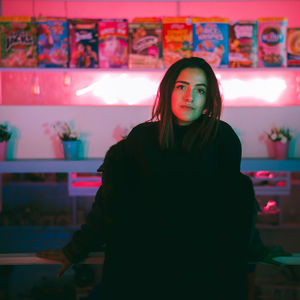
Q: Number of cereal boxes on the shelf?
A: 10